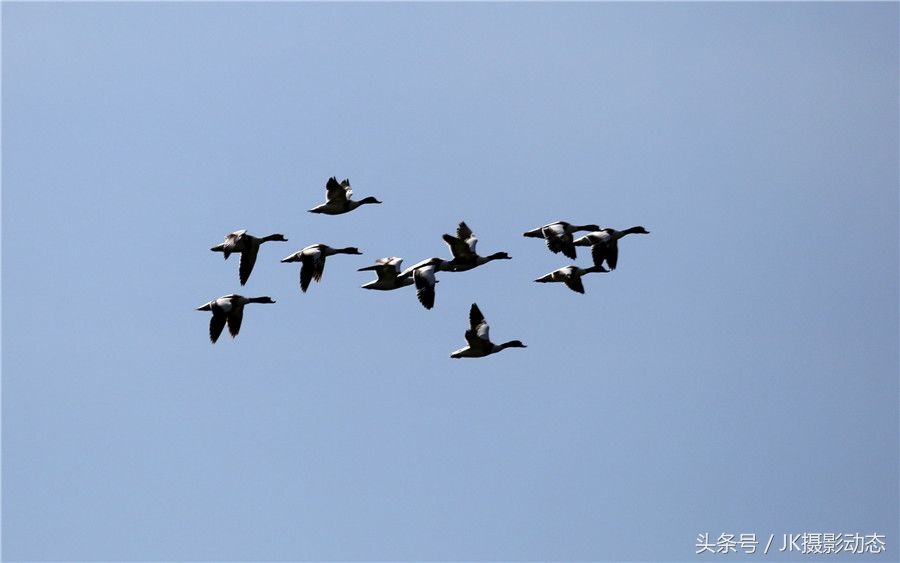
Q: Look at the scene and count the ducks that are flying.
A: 11